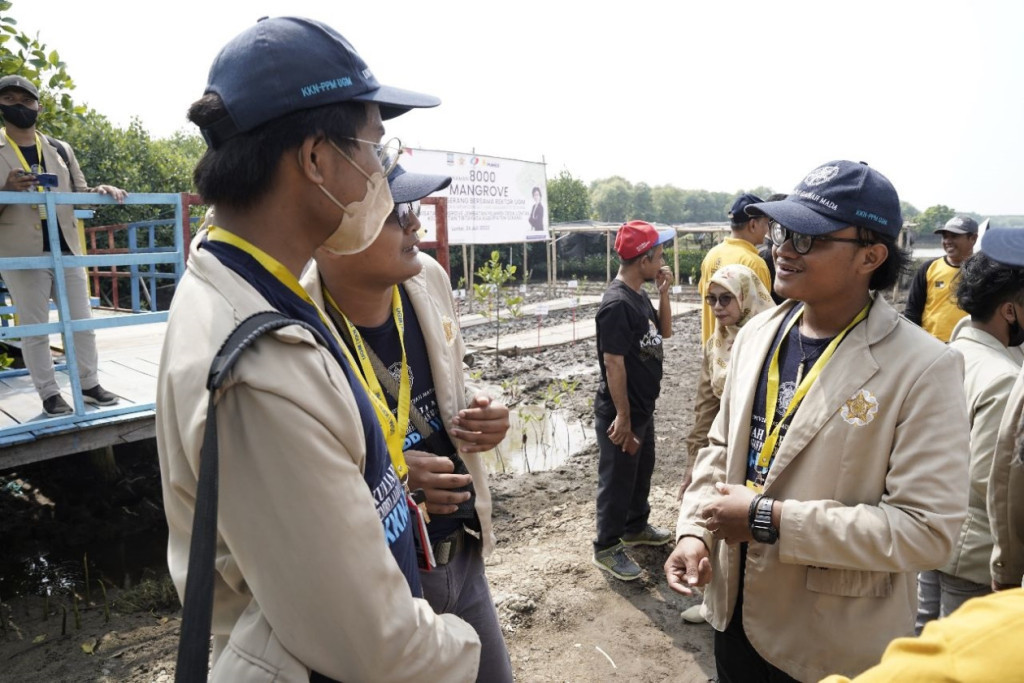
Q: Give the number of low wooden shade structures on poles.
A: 1